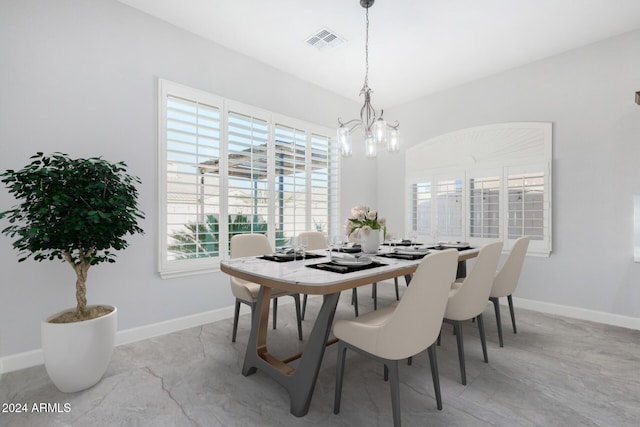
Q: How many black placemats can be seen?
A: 6